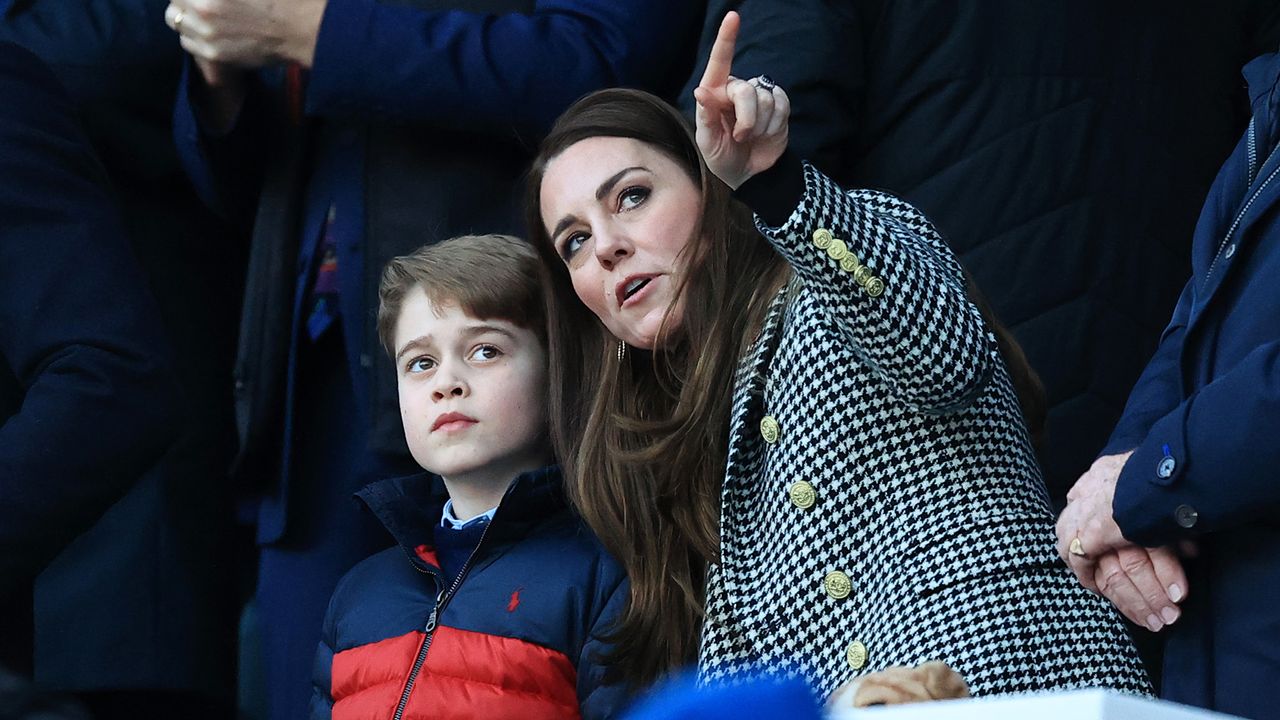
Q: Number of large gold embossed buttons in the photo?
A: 4